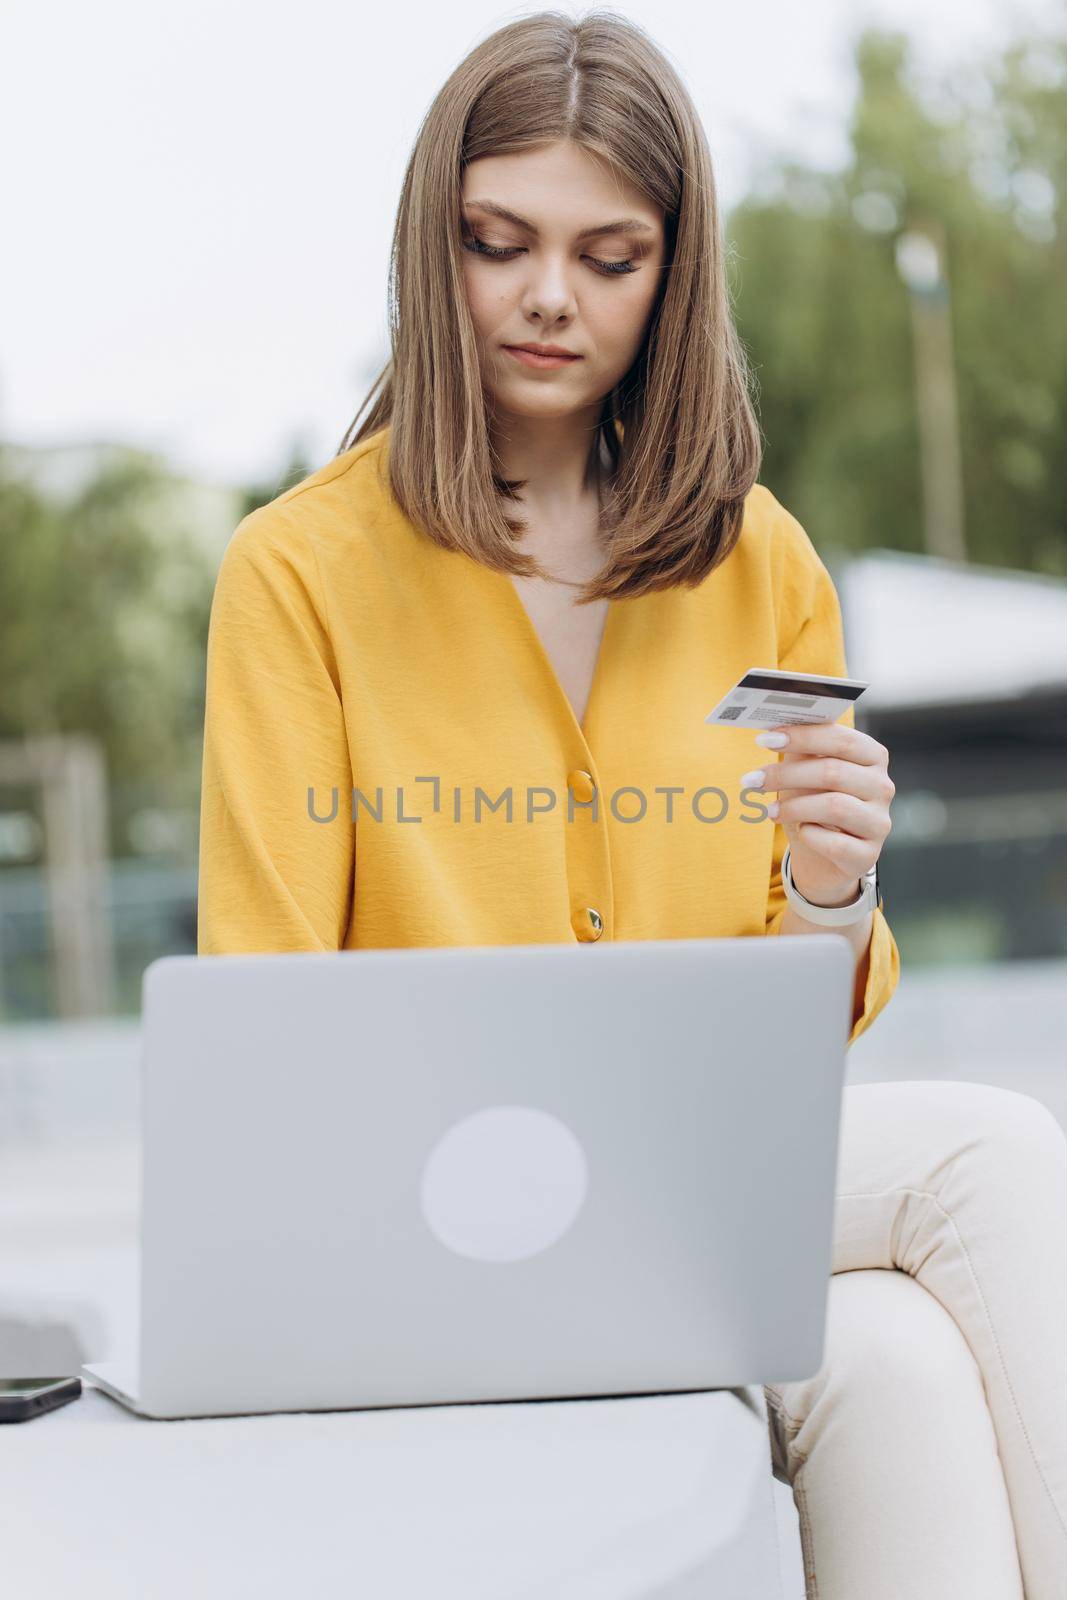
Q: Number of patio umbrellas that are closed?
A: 0